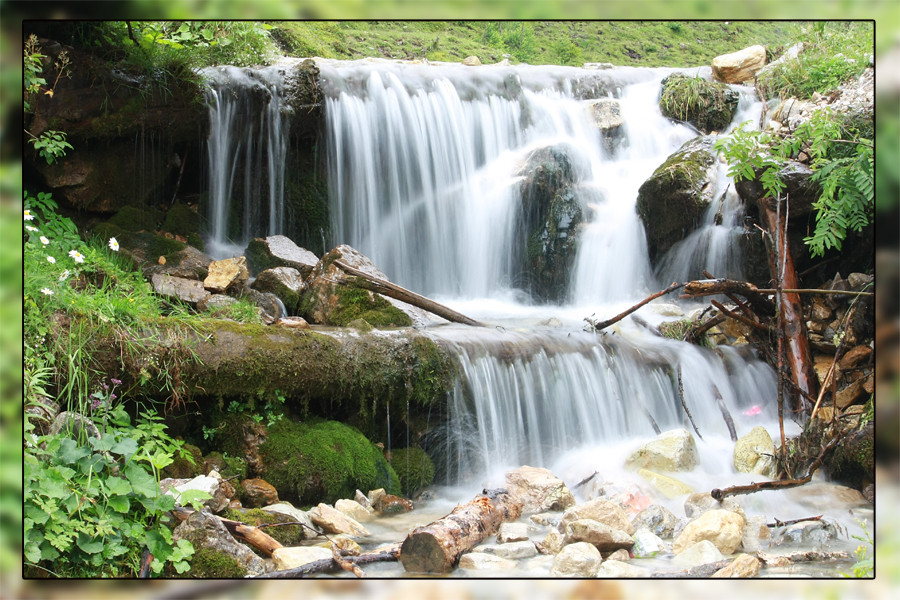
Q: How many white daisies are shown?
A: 8